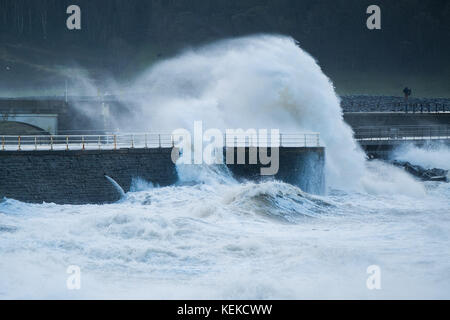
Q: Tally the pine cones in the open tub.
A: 0